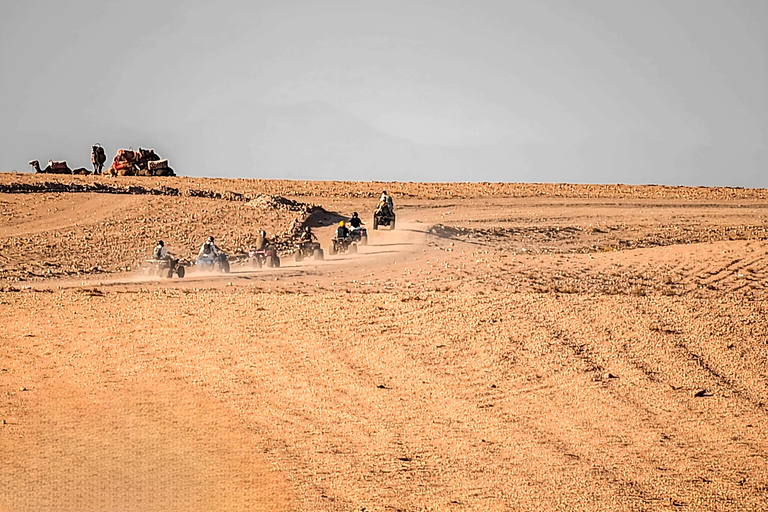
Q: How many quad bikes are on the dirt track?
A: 7